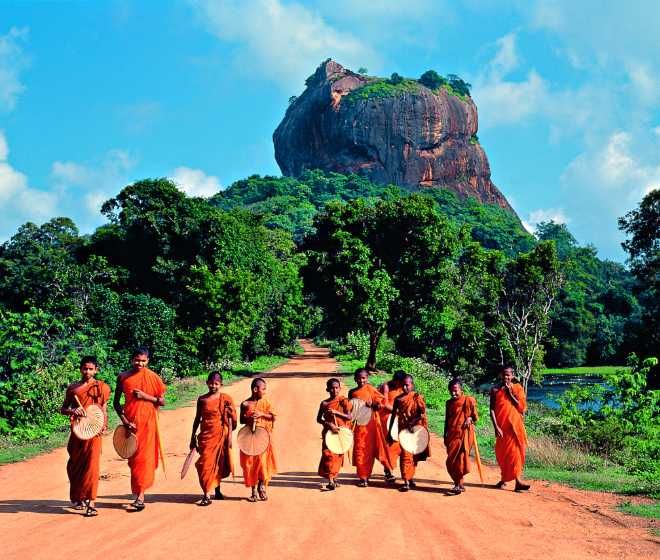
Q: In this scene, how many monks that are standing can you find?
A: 10